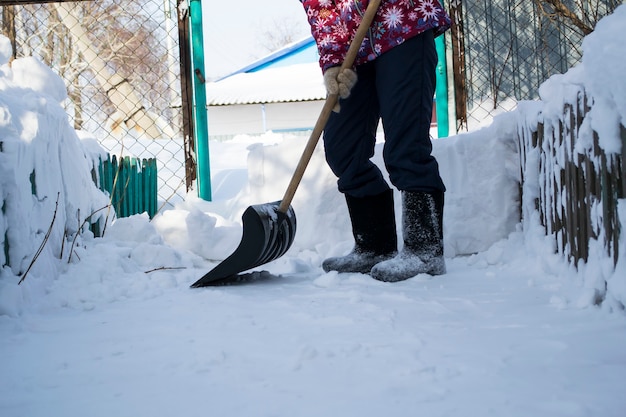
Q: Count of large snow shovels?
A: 1